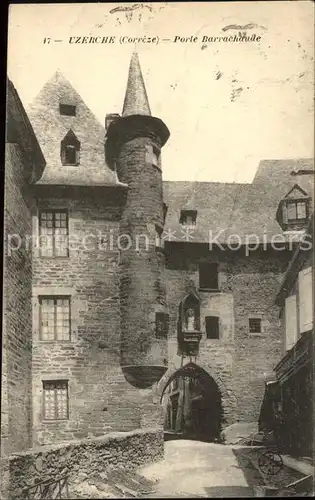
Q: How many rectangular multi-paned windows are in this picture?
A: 3